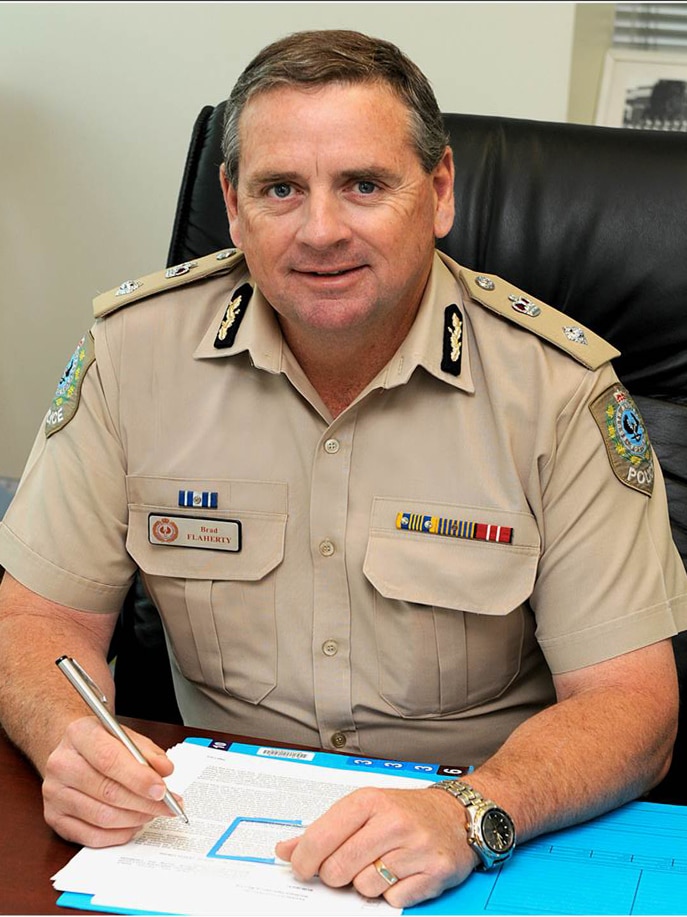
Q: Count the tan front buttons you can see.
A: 4